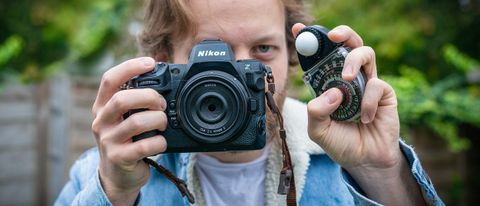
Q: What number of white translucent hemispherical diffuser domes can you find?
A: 1